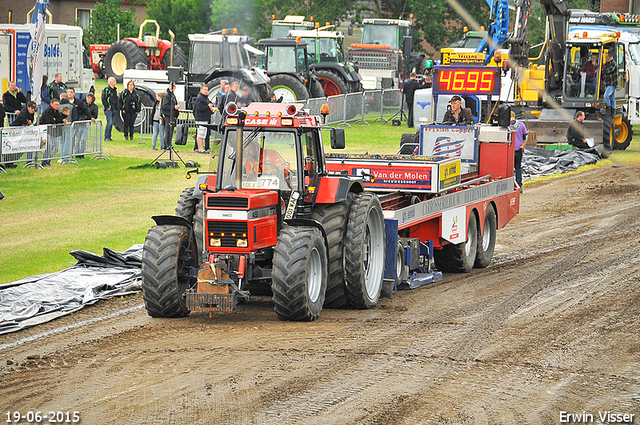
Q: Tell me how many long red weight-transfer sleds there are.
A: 1